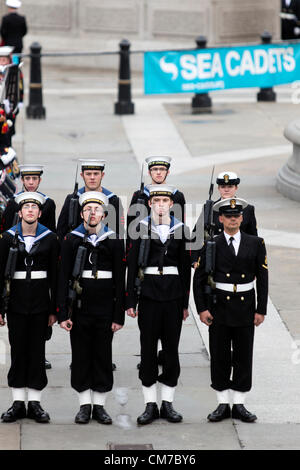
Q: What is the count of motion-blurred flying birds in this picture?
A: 0